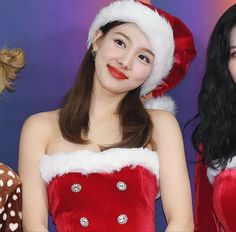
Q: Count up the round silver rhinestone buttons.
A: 4